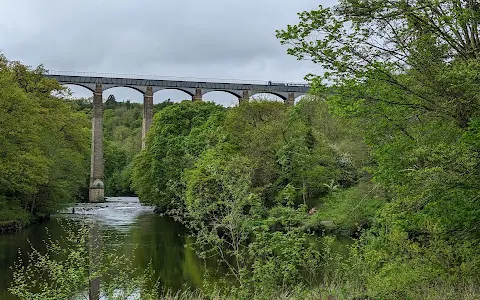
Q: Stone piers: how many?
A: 5